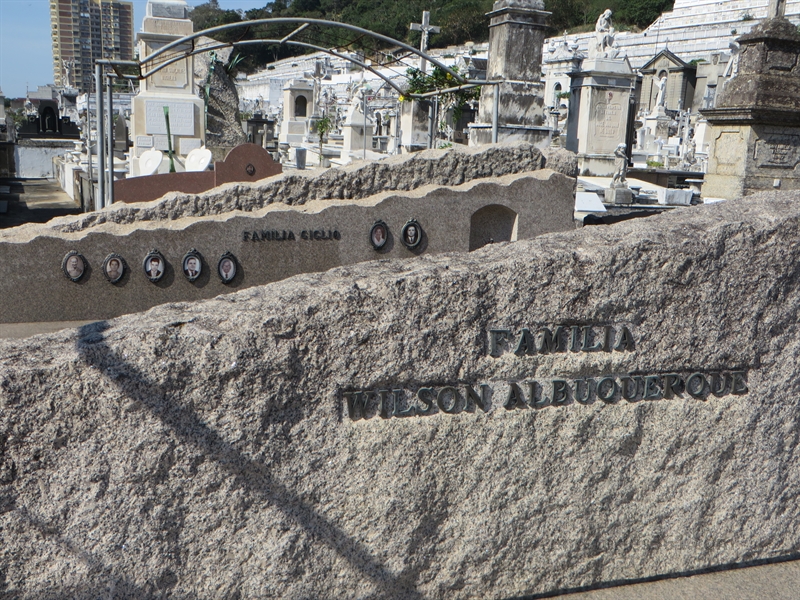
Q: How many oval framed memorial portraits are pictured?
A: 7